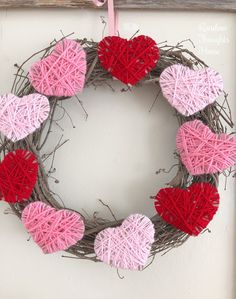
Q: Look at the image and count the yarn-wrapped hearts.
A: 9